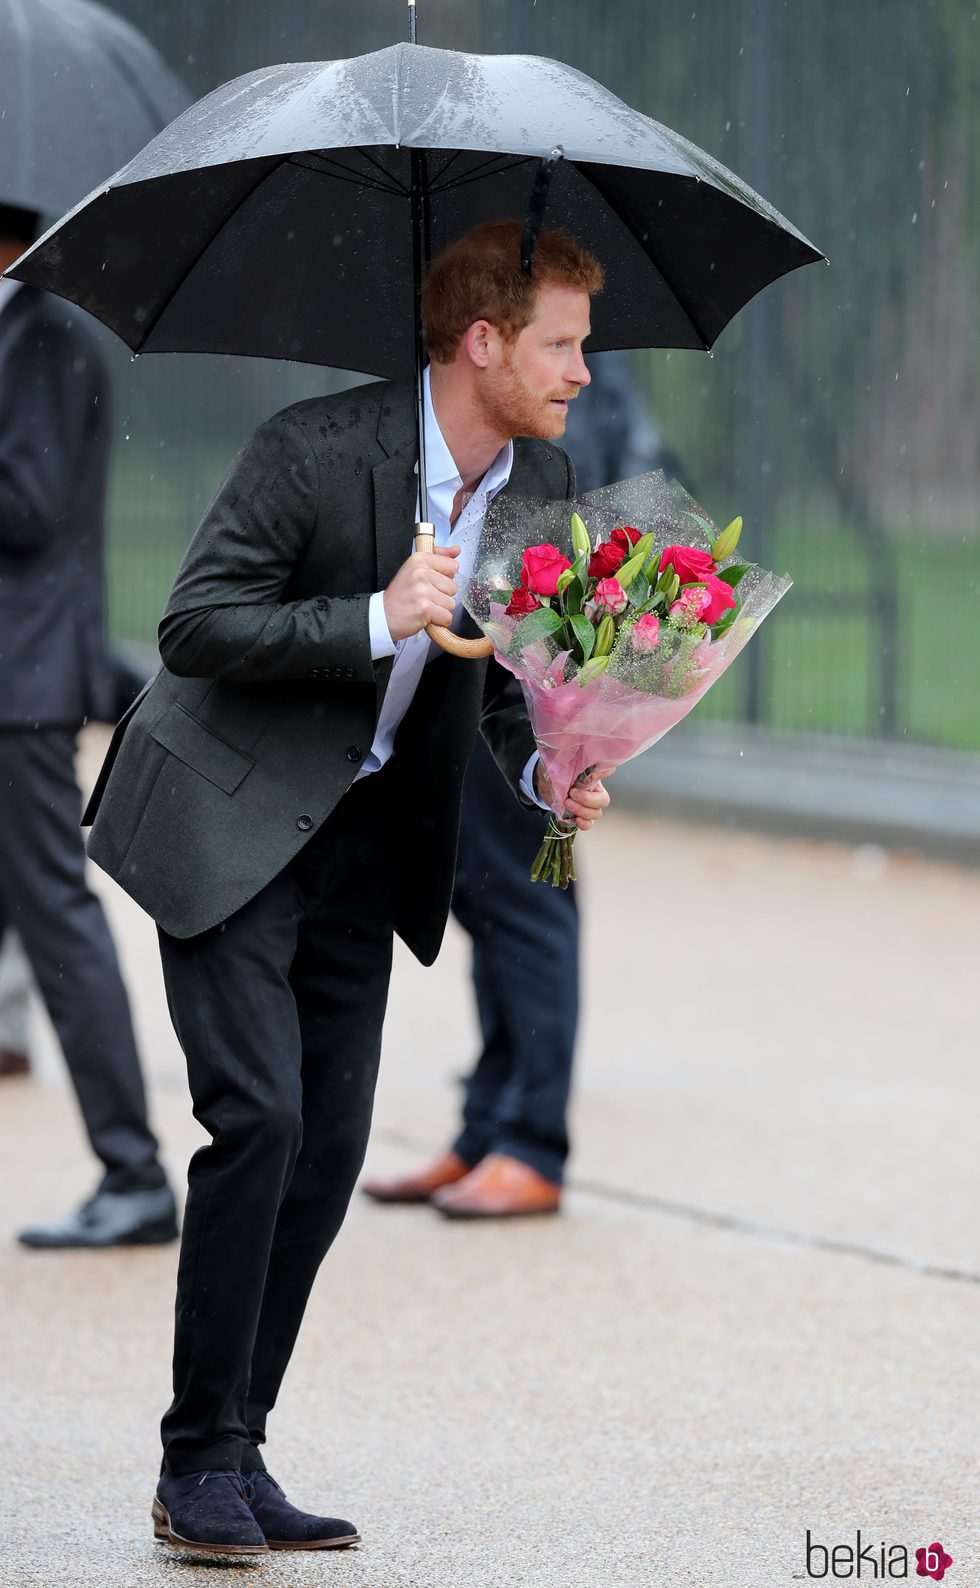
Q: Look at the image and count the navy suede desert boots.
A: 2